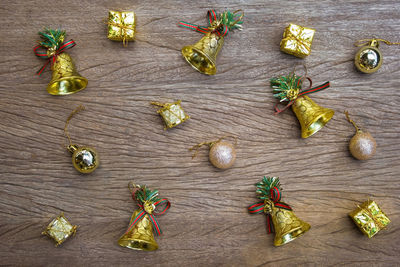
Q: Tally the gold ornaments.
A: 14